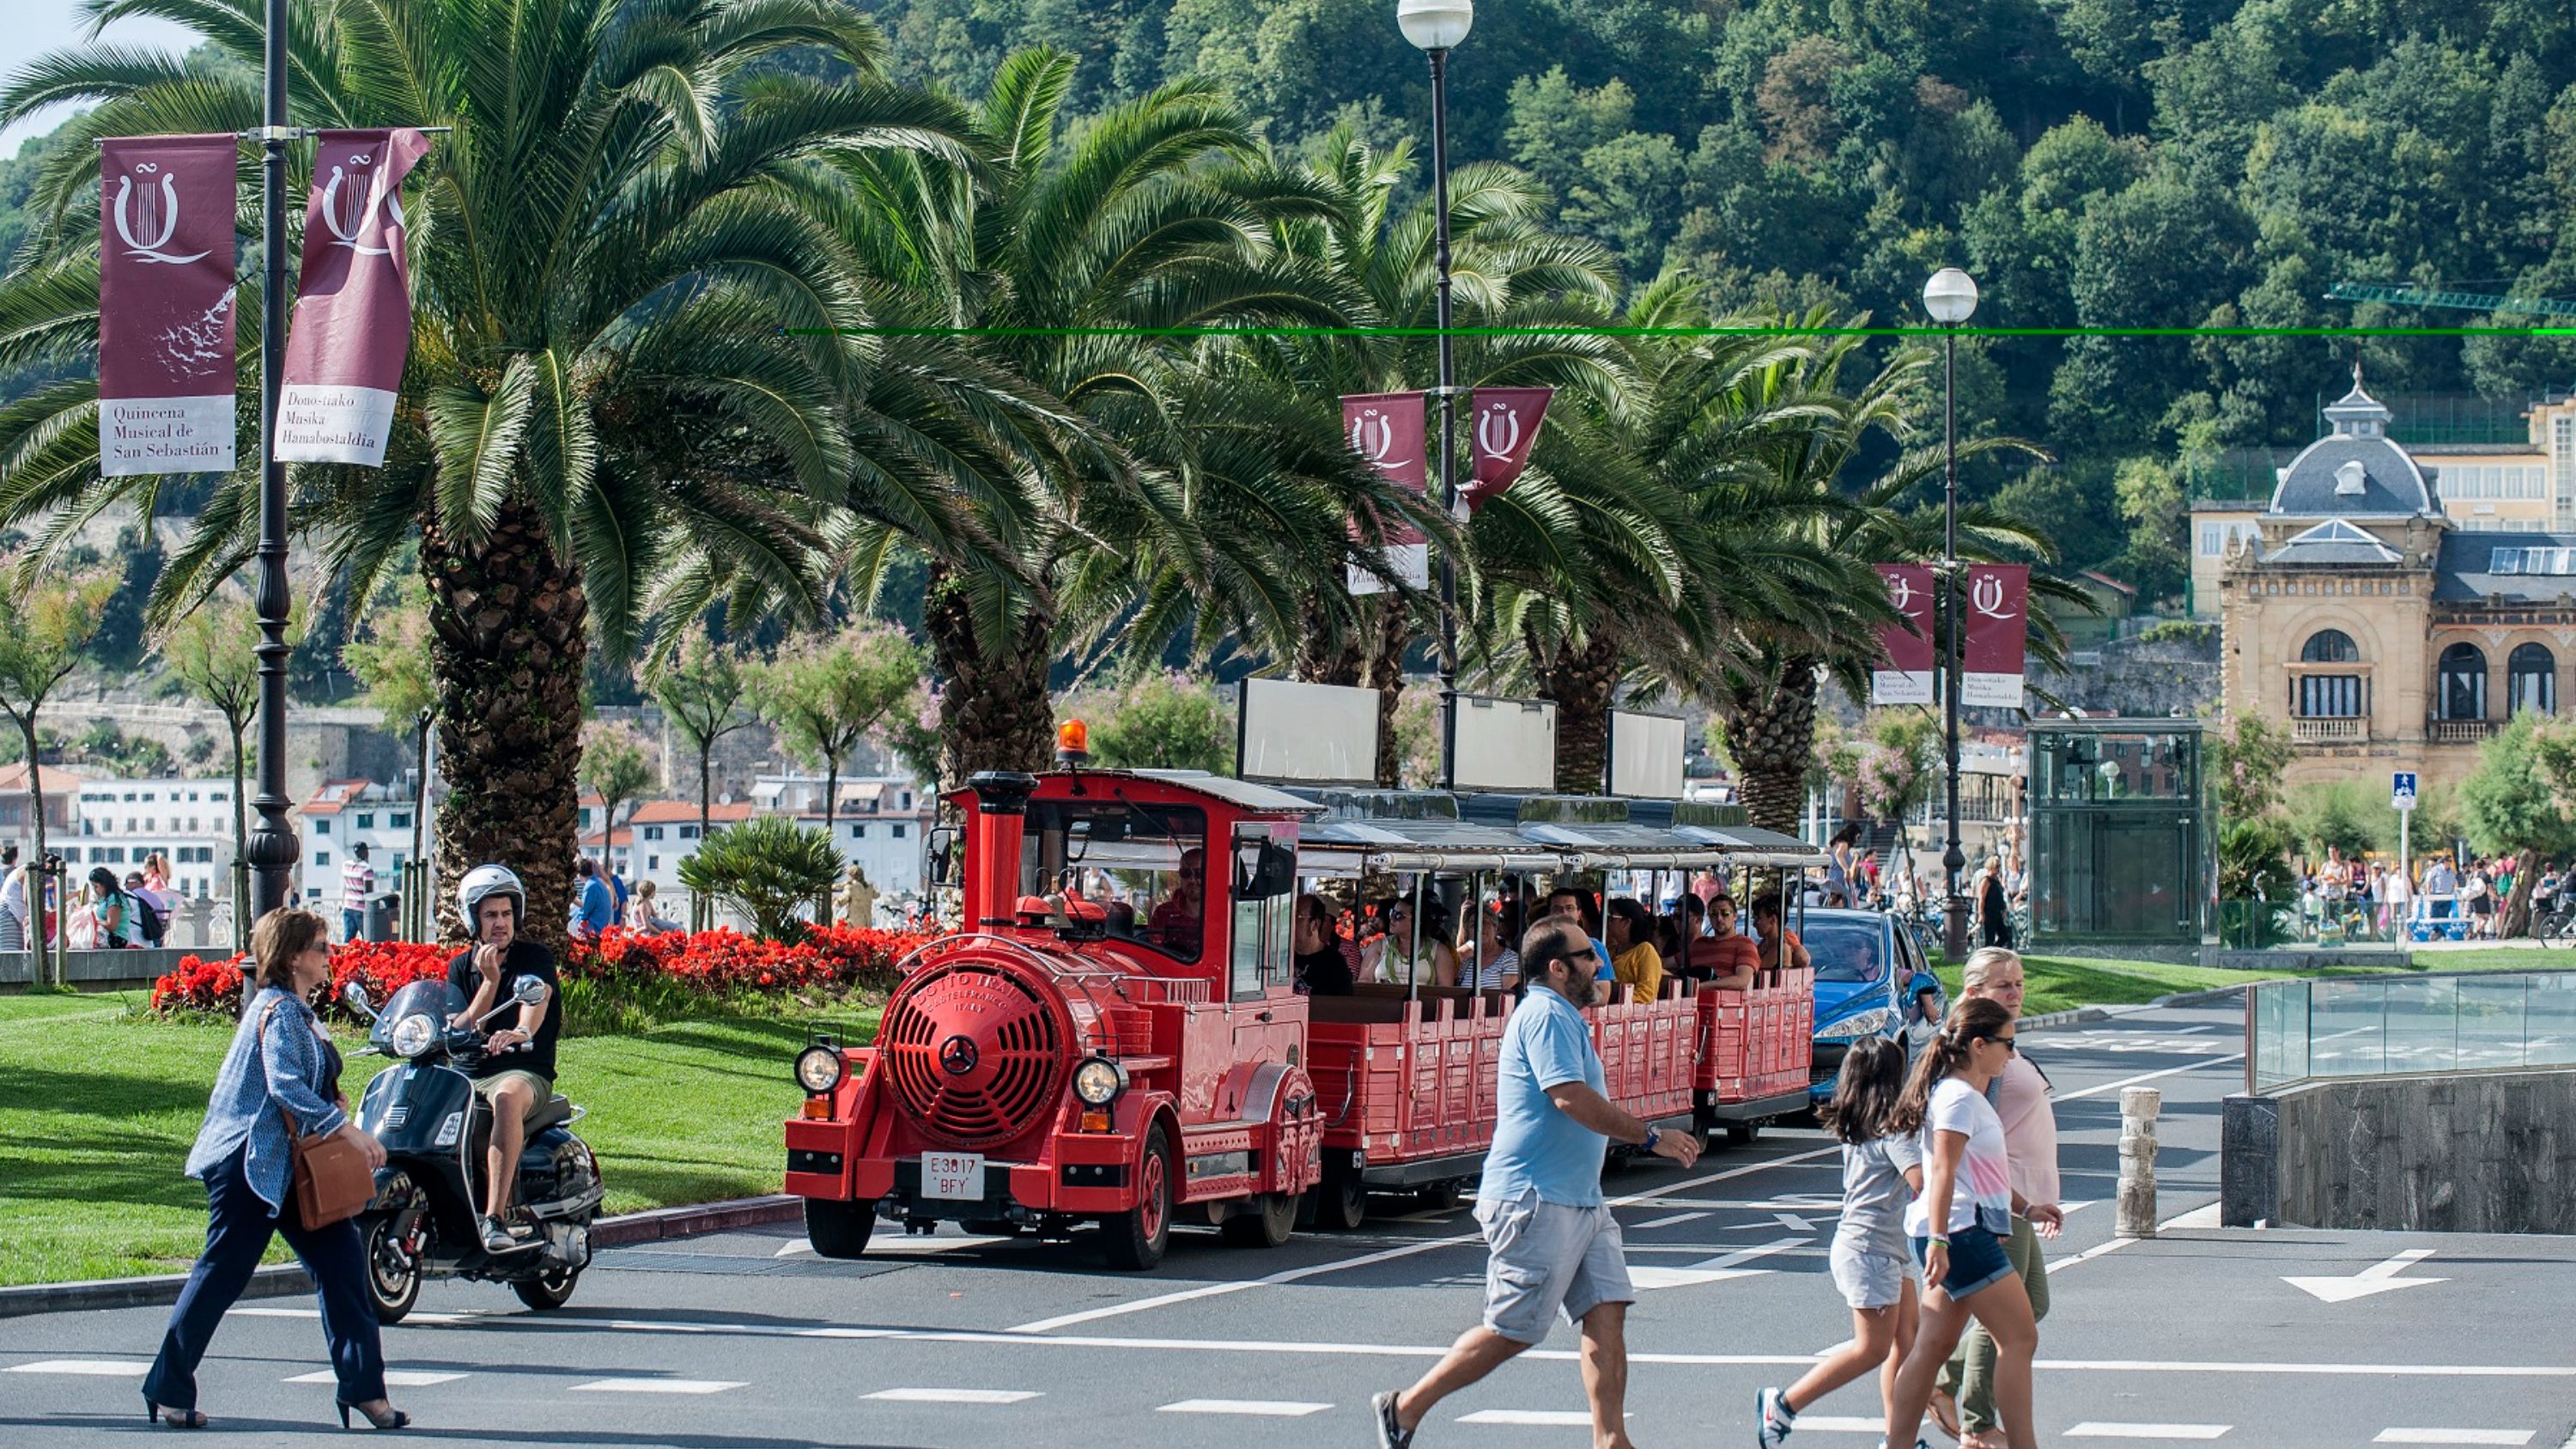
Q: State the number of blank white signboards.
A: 3